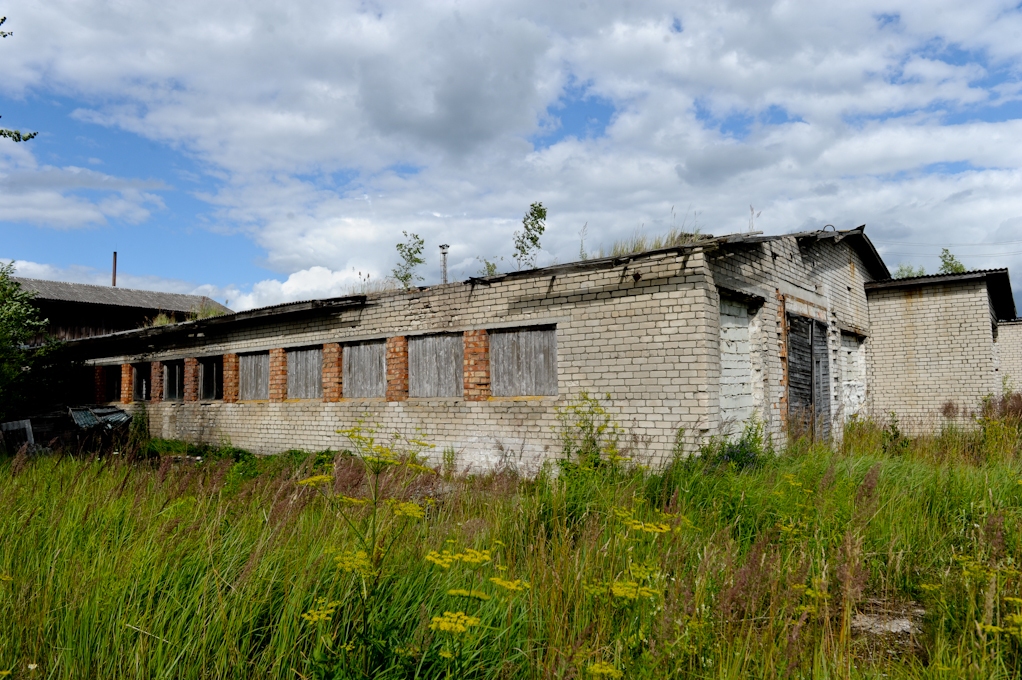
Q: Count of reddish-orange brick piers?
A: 9